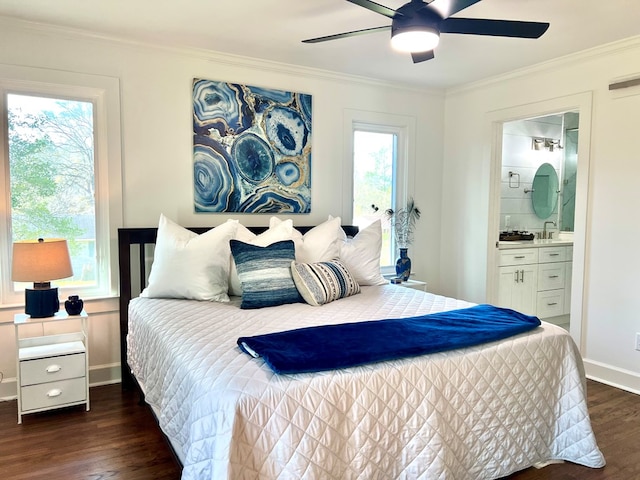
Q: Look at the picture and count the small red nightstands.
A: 0